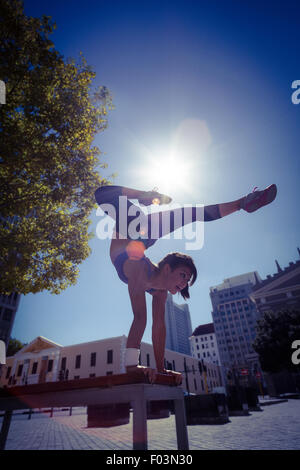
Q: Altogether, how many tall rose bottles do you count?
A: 0